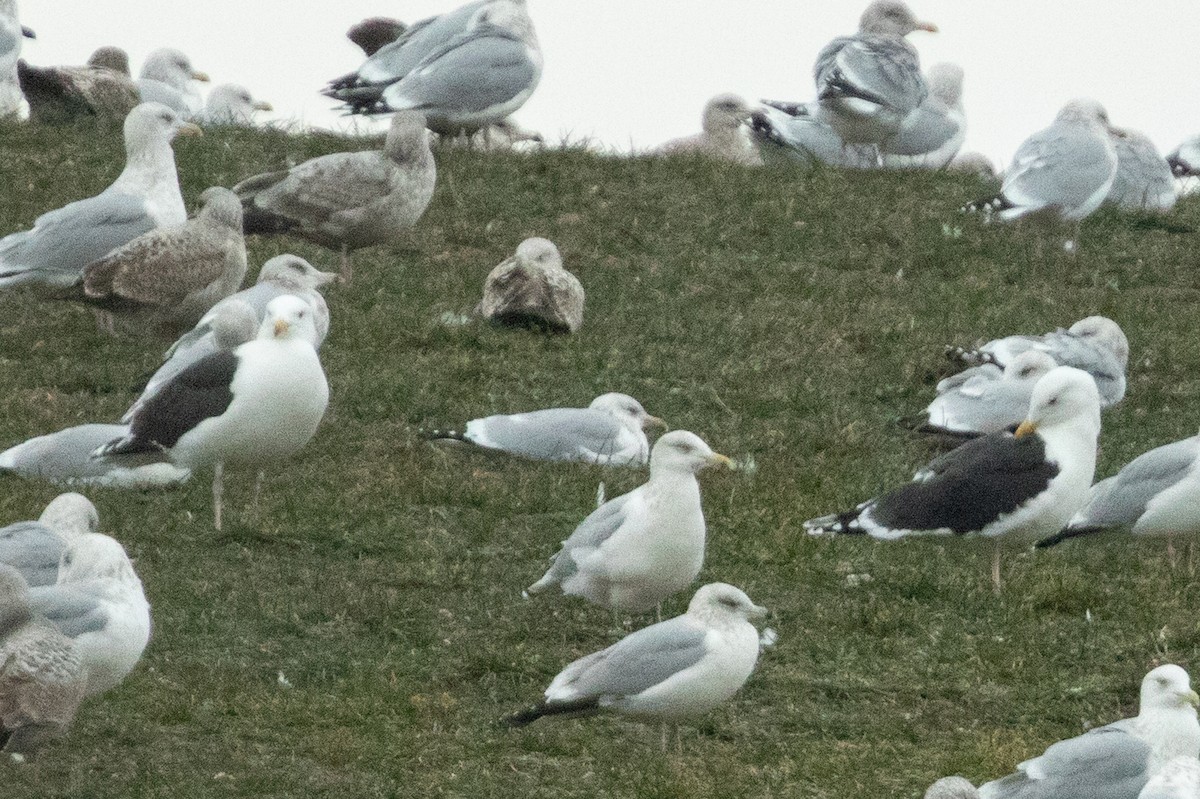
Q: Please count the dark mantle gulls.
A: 2